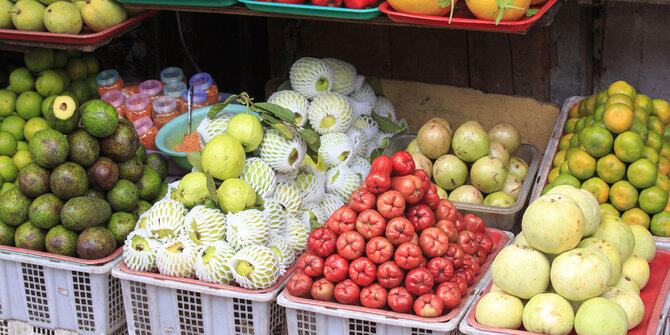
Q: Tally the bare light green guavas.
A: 4